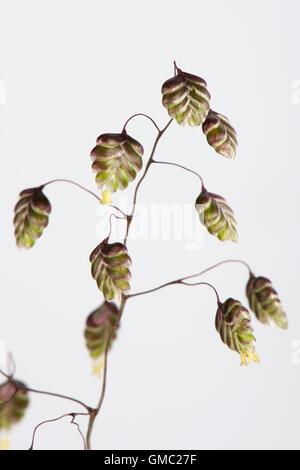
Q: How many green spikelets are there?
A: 10